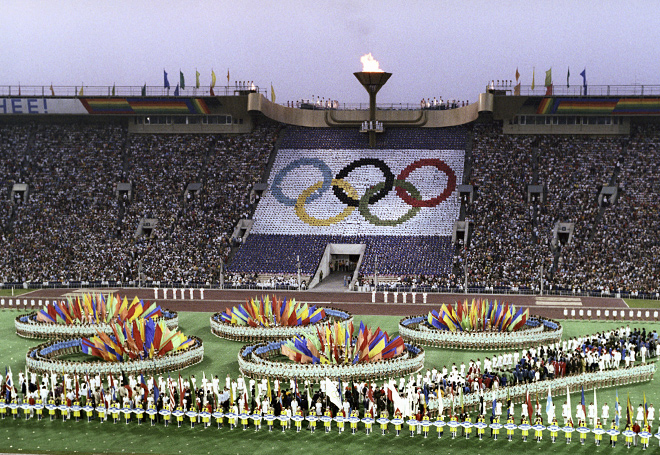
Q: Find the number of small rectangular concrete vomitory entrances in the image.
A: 11